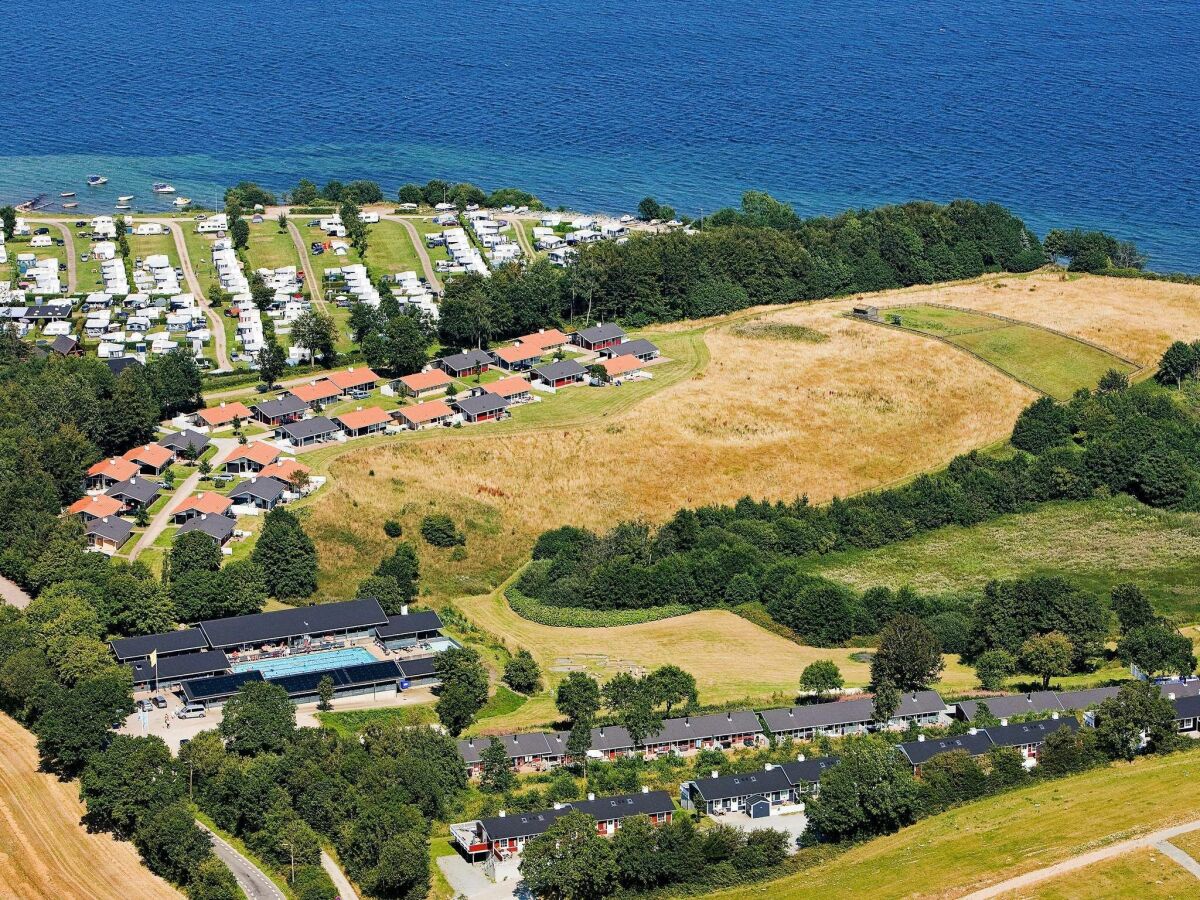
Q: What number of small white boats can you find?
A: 7